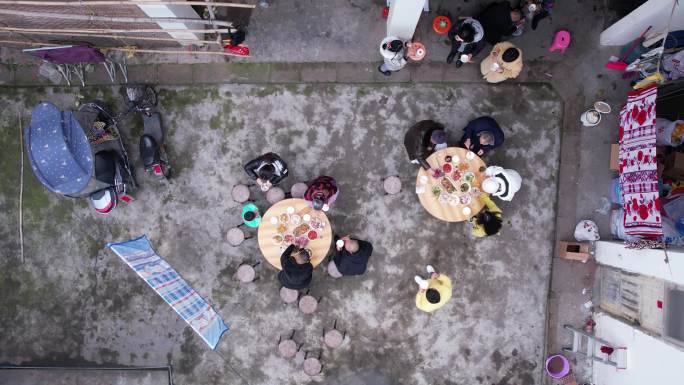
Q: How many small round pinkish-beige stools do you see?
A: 12